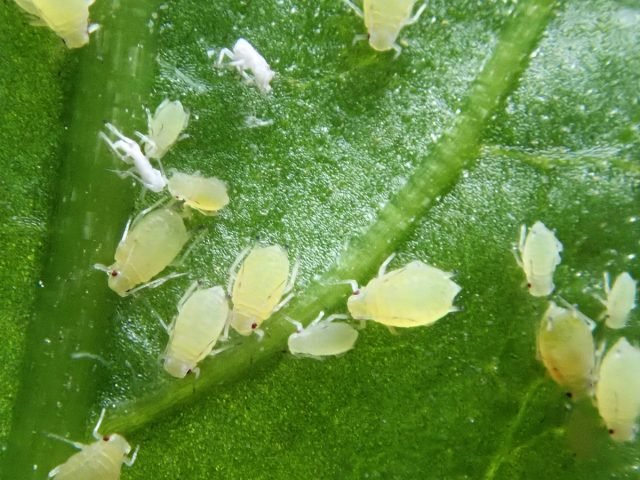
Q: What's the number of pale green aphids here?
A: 14